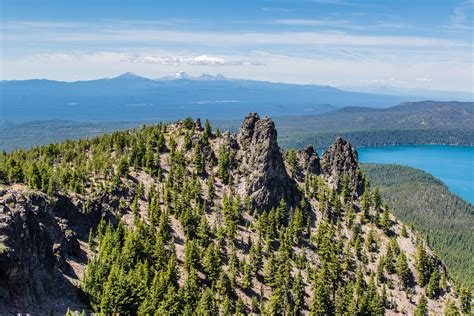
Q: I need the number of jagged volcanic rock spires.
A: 3